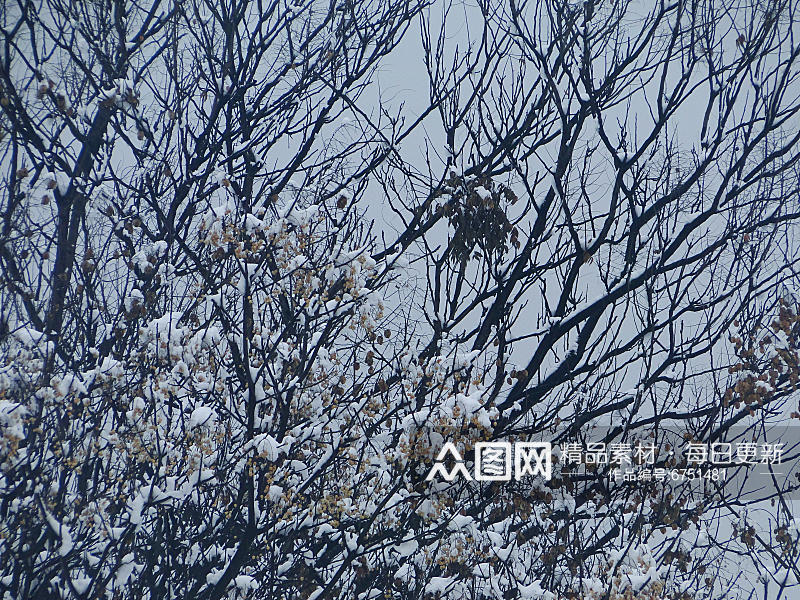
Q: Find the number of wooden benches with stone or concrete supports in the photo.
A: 0